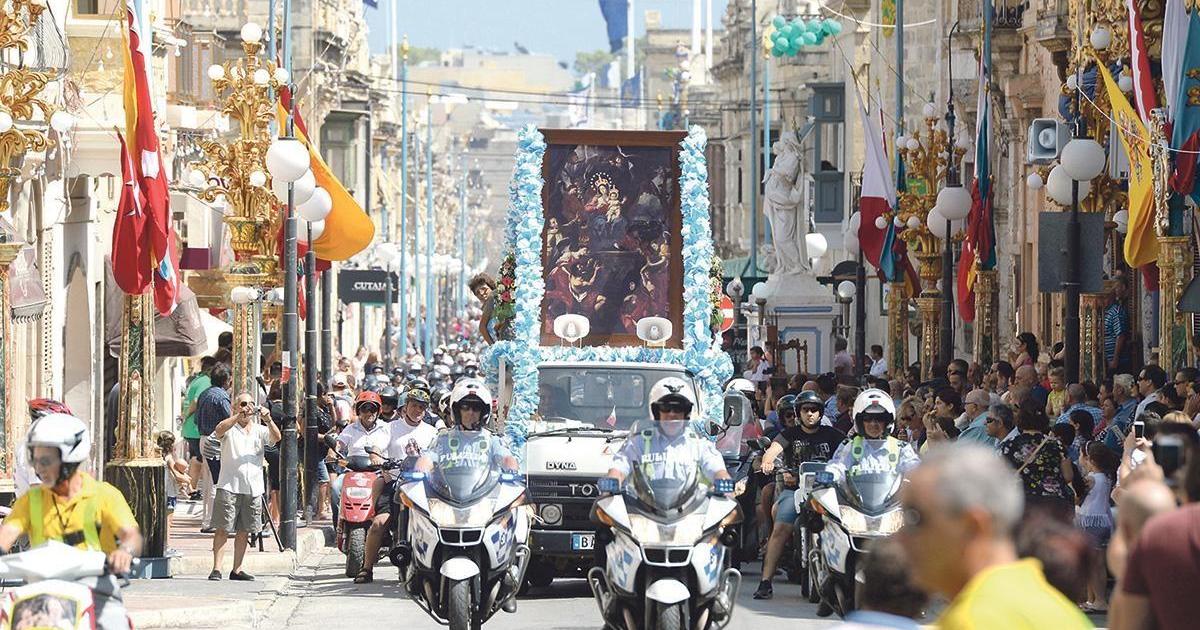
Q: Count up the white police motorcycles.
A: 3